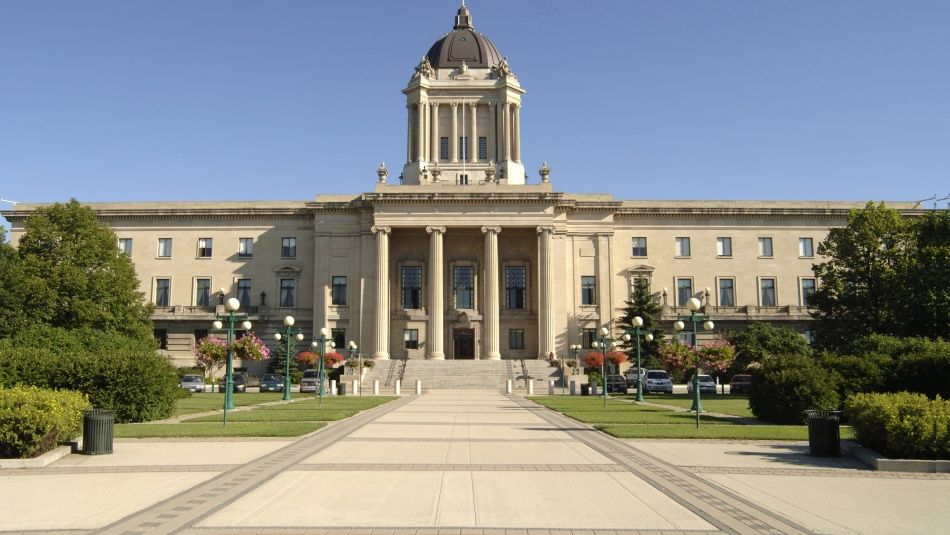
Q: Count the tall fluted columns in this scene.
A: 4